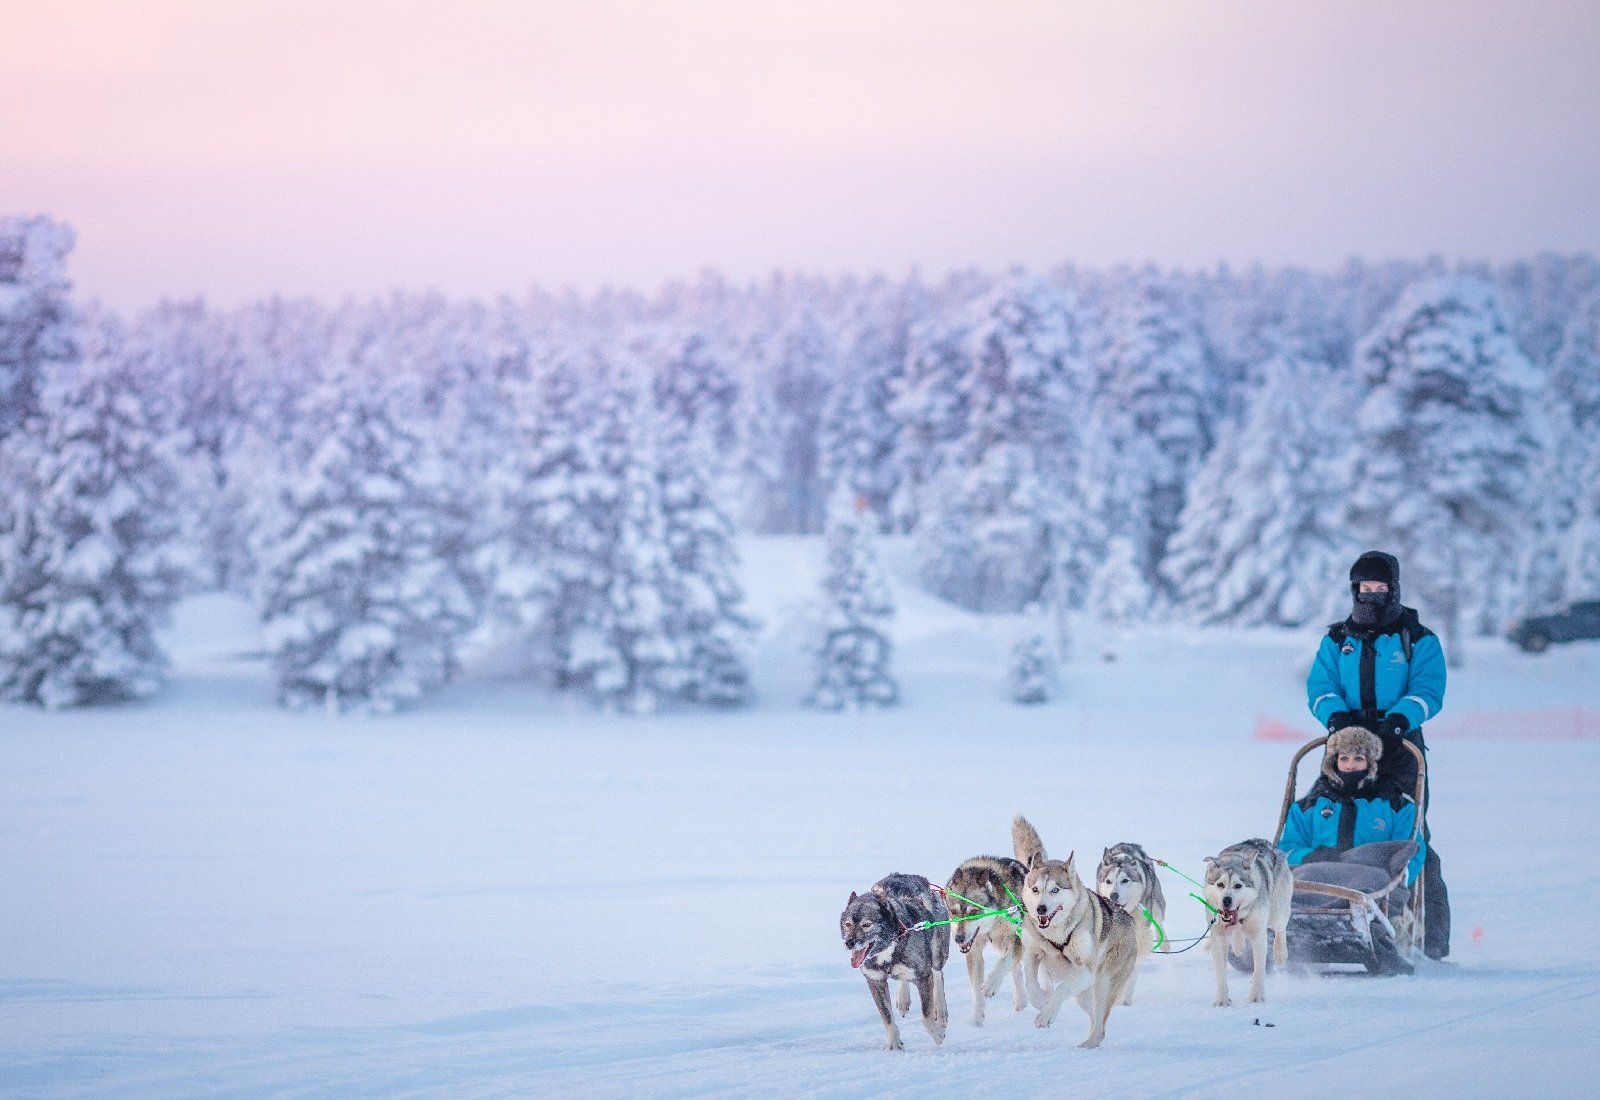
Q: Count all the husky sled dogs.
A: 5